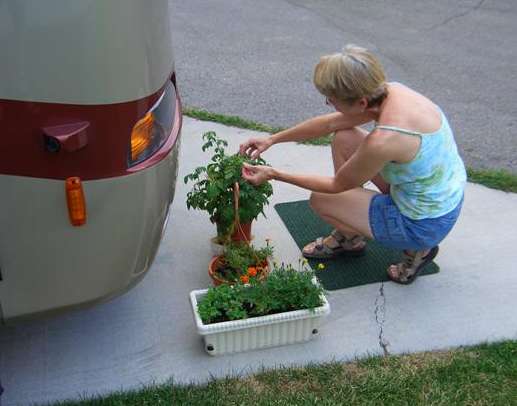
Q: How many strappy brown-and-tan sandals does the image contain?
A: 2